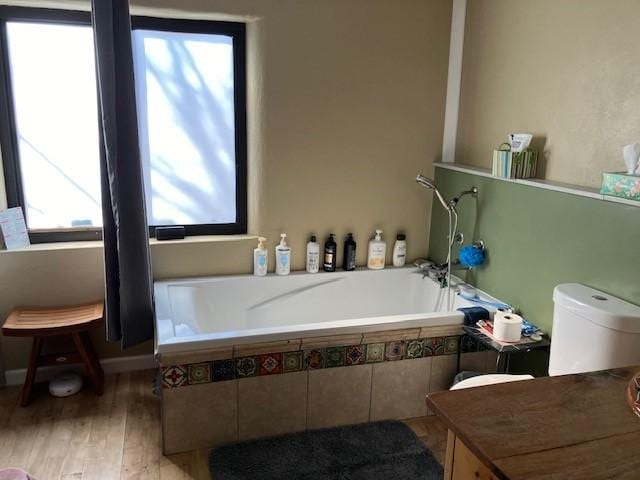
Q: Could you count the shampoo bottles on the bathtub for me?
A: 7